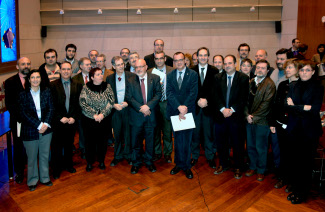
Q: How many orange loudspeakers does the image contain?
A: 0